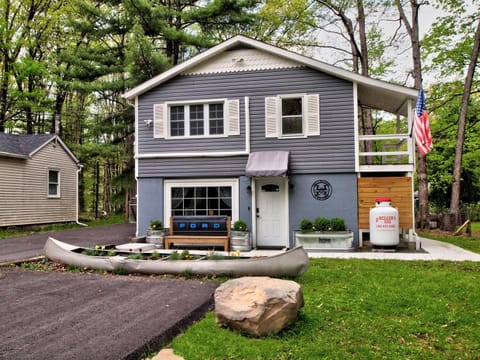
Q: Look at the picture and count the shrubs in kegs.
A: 2